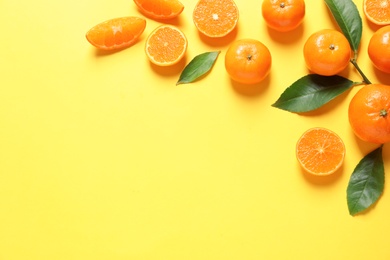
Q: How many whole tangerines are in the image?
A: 5